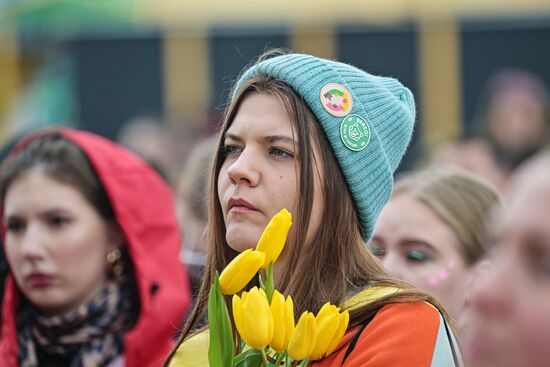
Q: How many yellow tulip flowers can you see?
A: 6